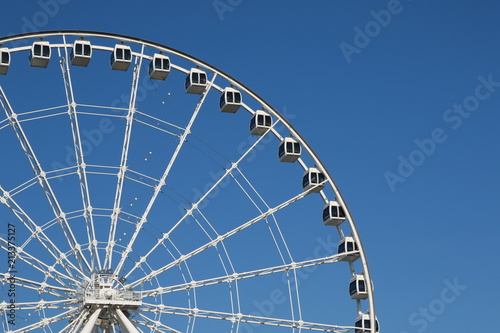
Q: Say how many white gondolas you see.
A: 14